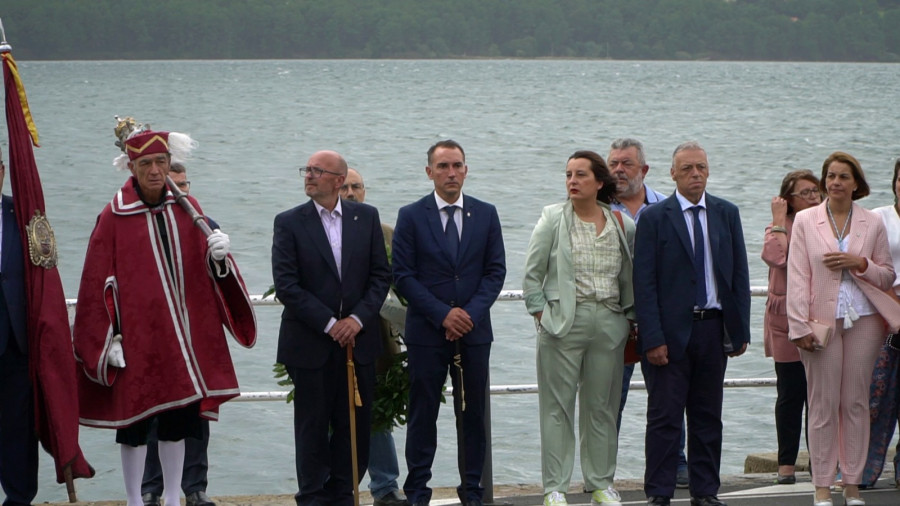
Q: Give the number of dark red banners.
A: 1